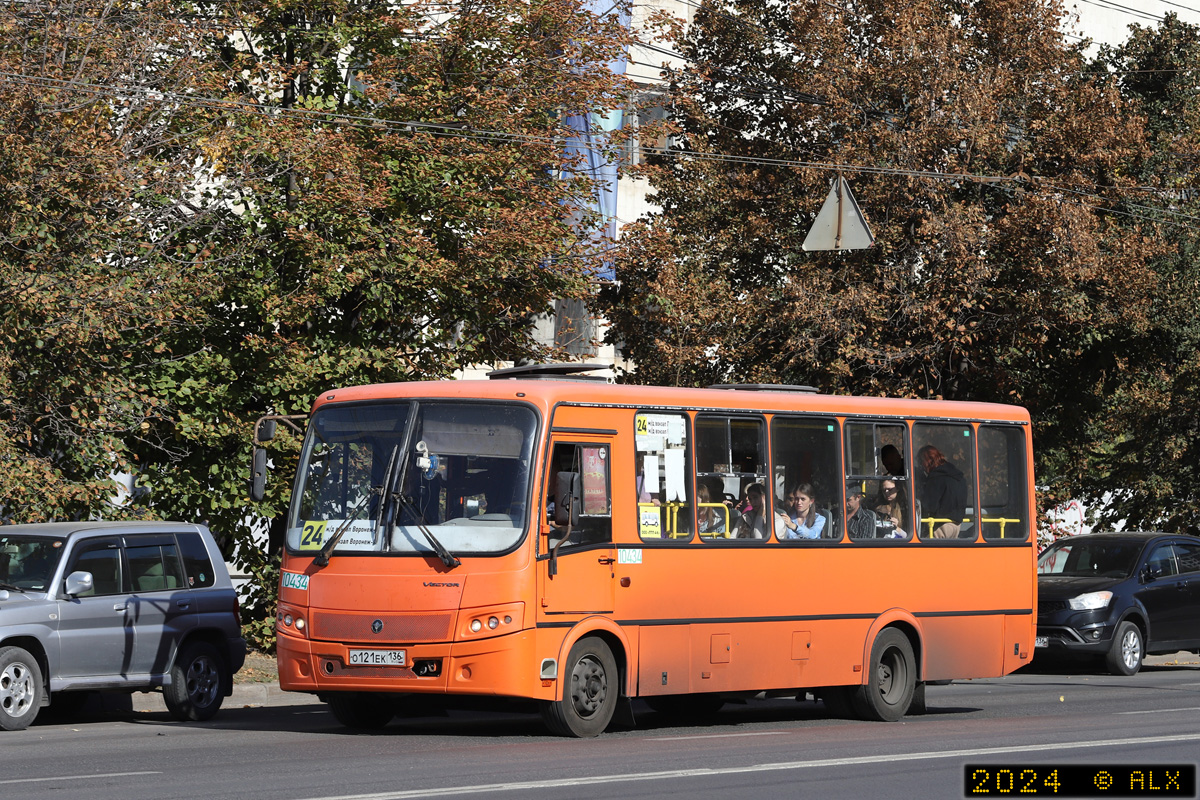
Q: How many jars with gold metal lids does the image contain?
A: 0